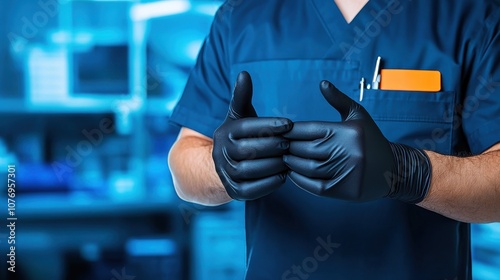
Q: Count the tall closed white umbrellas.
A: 0